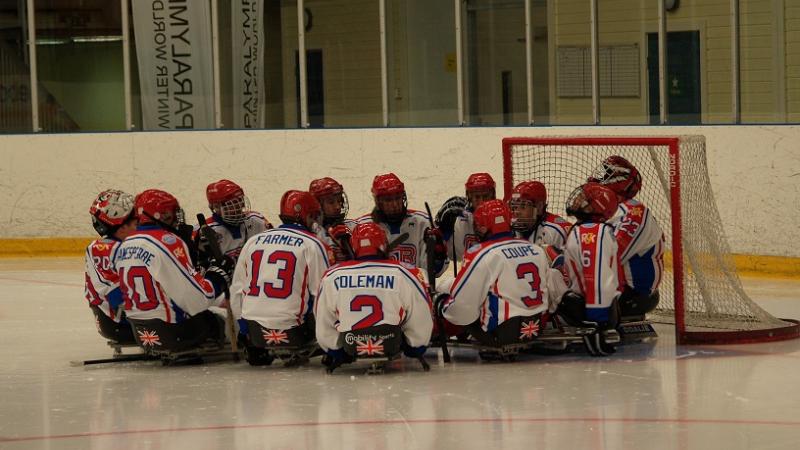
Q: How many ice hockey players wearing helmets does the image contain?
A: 12